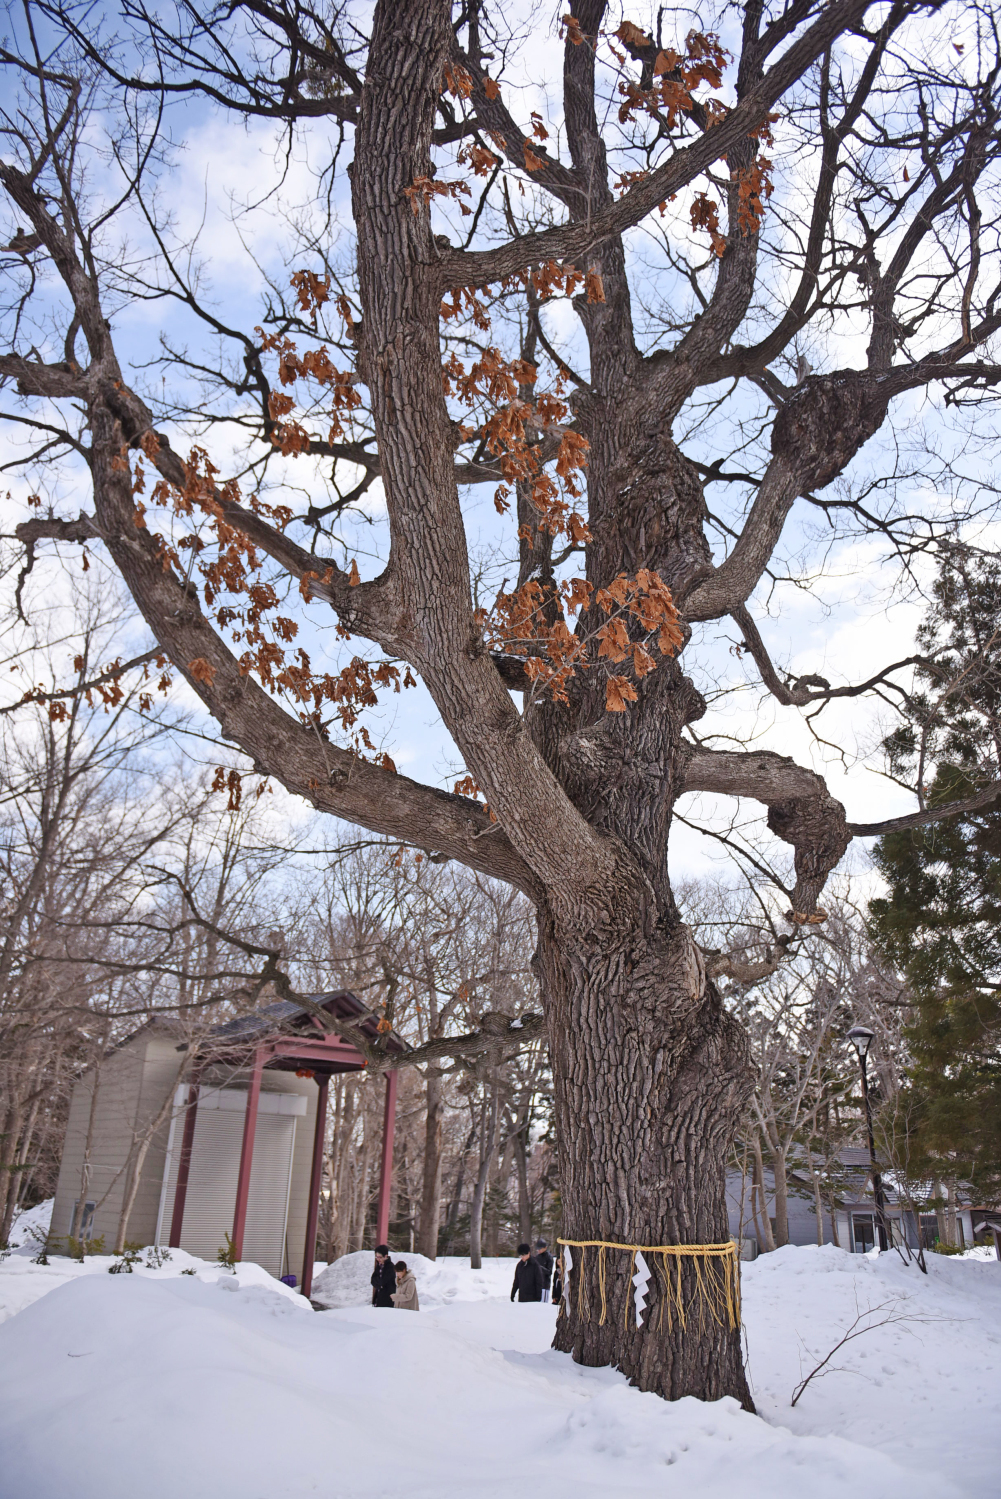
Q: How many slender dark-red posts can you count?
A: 4